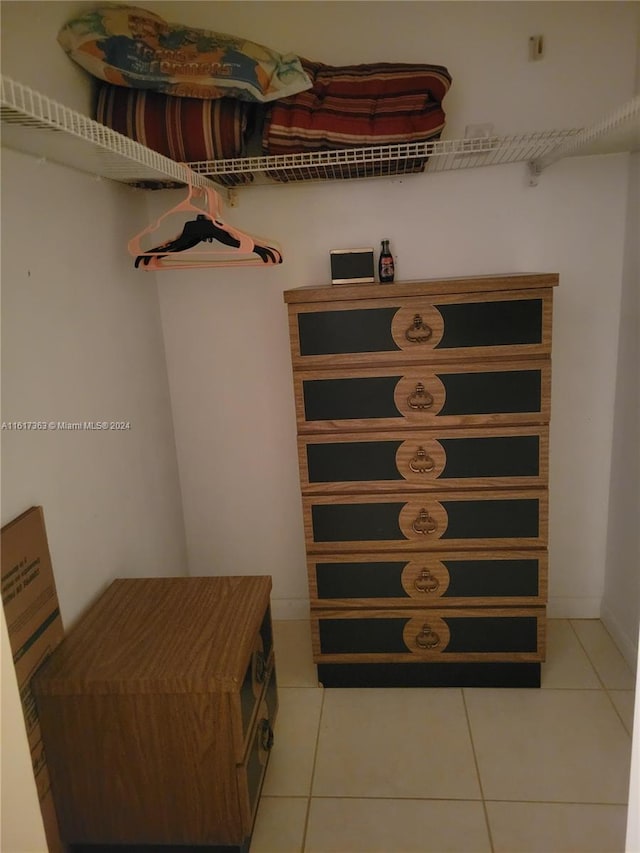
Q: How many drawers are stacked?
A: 6